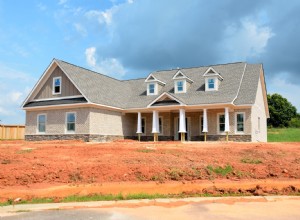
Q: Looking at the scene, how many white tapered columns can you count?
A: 5